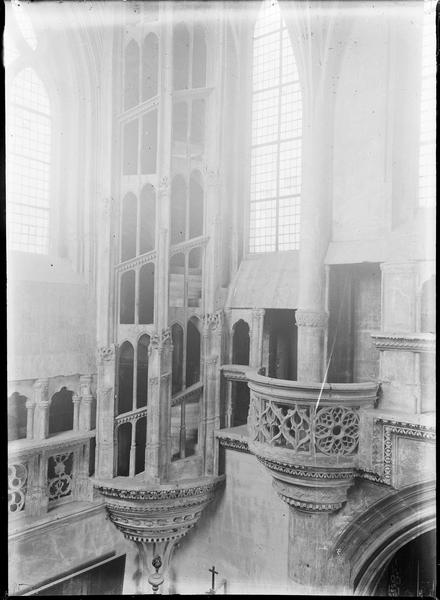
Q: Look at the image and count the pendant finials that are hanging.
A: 1